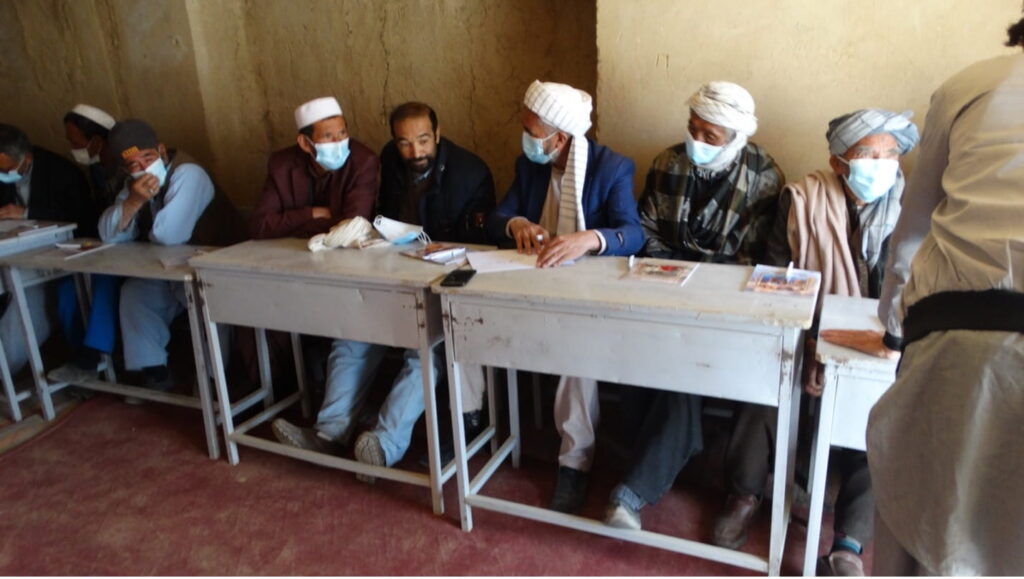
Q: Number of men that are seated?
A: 8